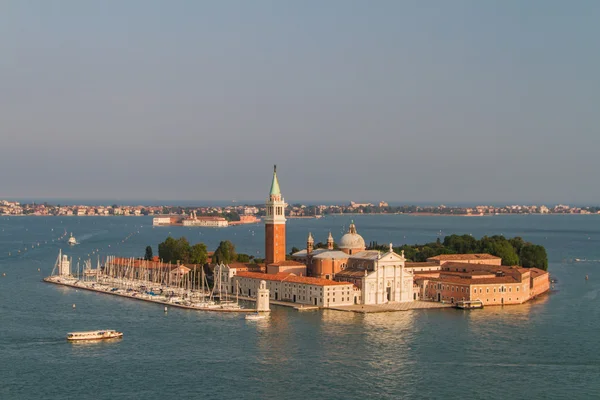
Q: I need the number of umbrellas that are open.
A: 0